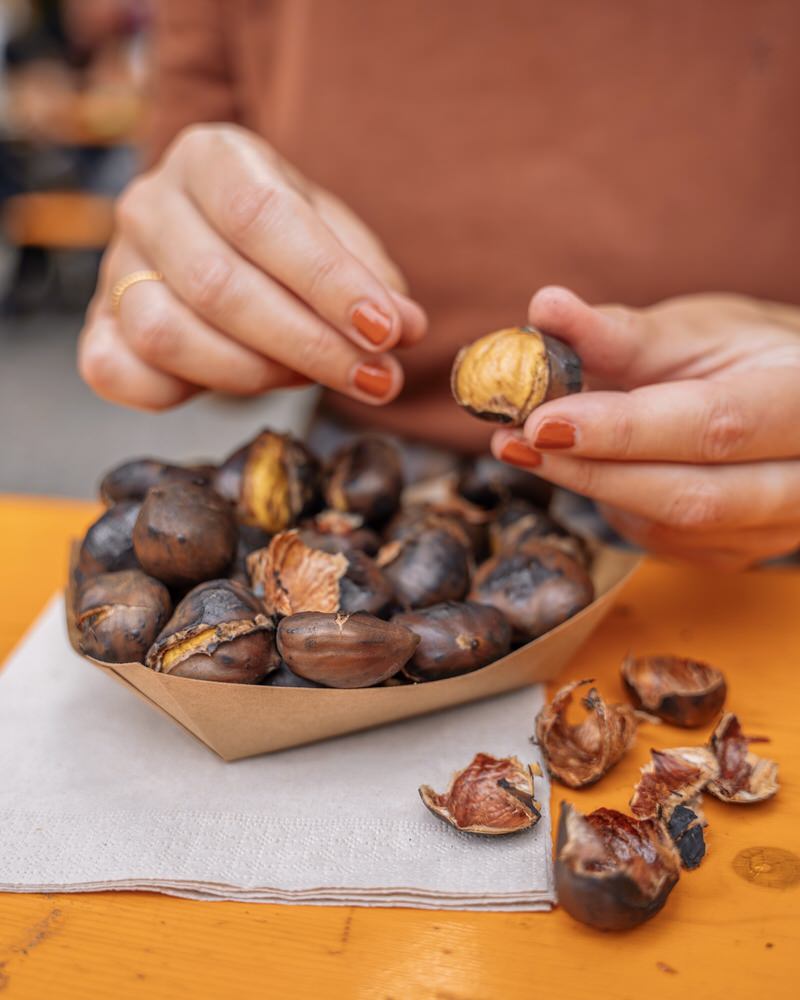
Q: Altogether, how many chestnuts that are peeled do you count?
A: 1